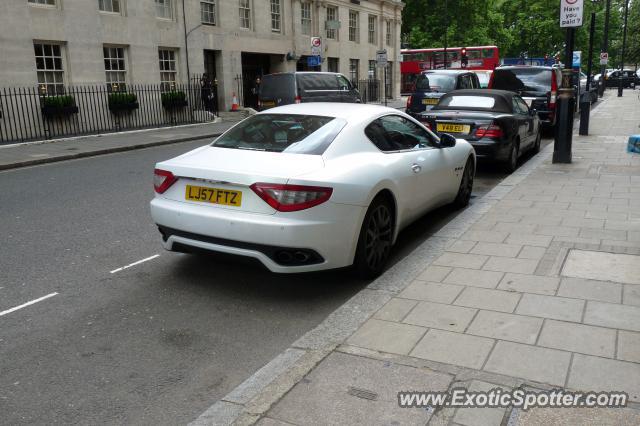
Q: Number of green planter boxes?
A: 3